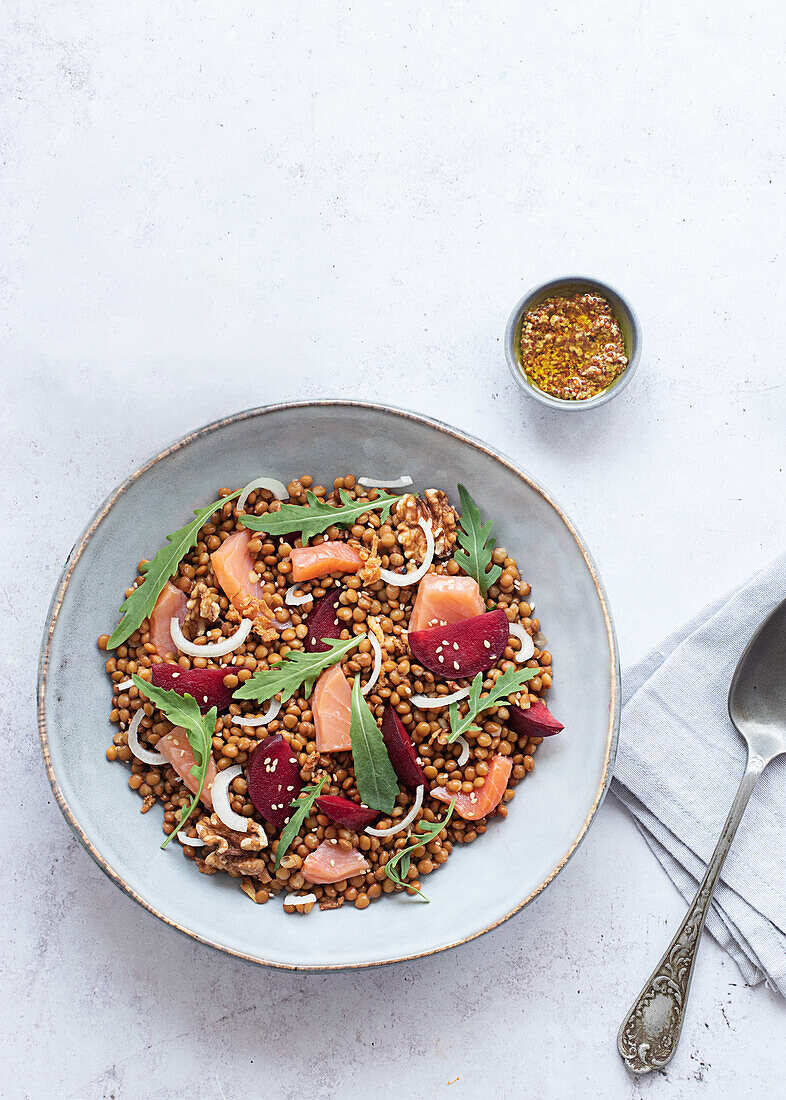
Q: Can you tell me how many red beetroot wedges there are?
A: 7